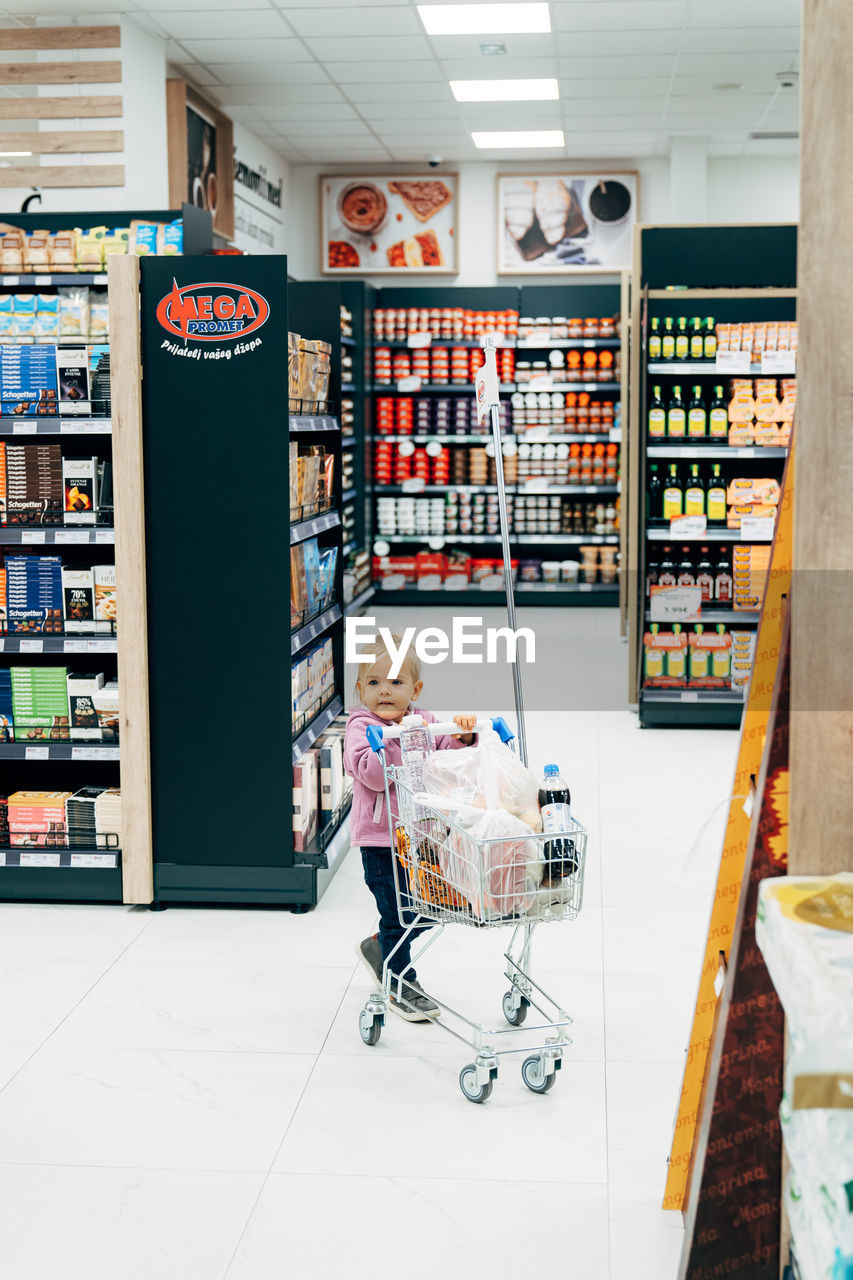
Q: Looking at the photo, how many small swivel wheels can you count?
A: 4